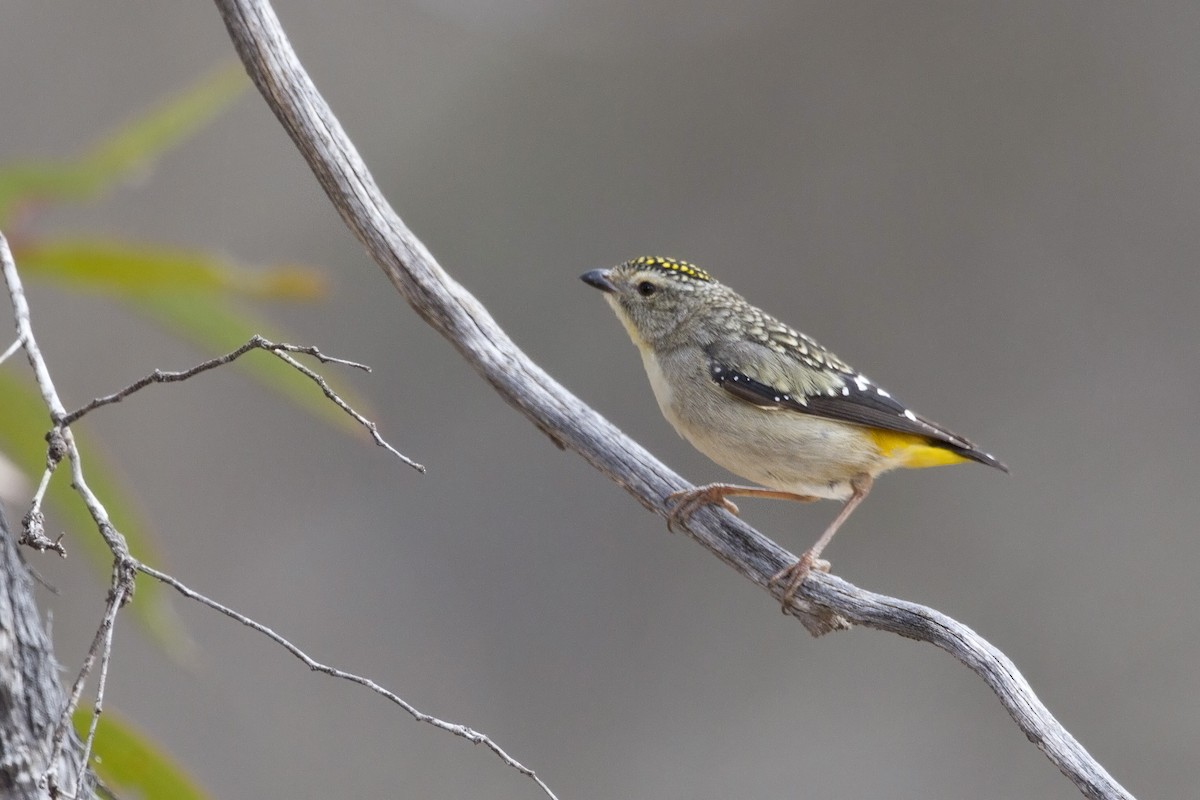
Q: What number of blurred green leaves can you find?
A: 5